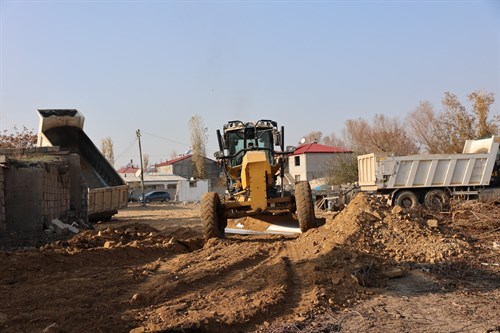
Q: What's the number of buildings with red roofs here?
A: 3